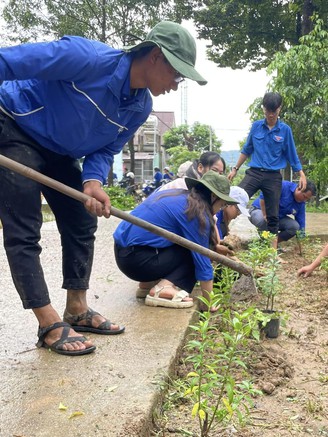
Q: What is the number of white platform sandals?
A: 2